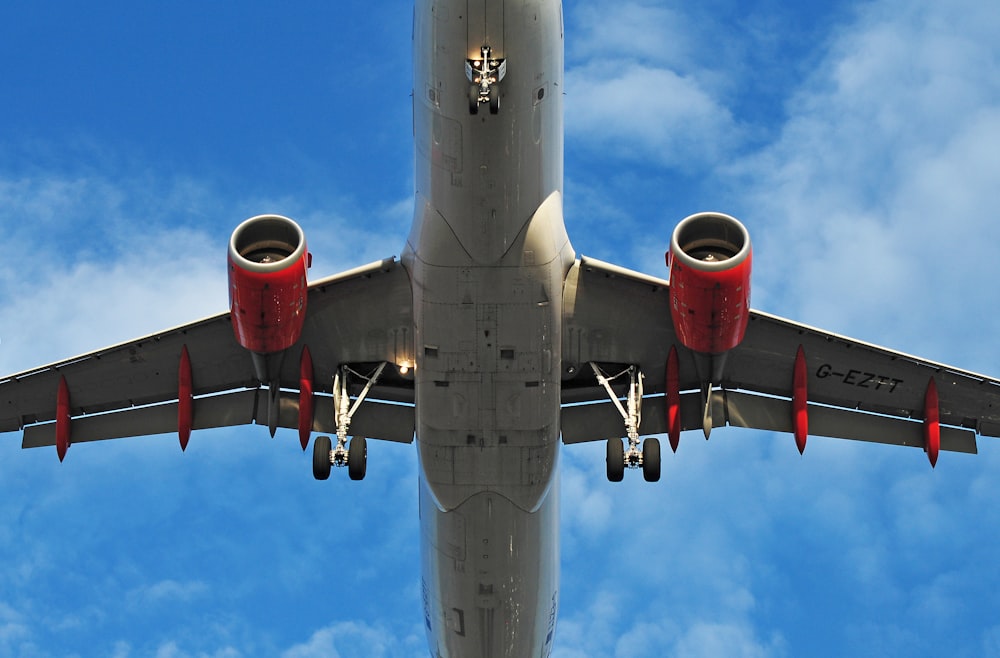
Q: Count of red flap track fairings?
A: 6